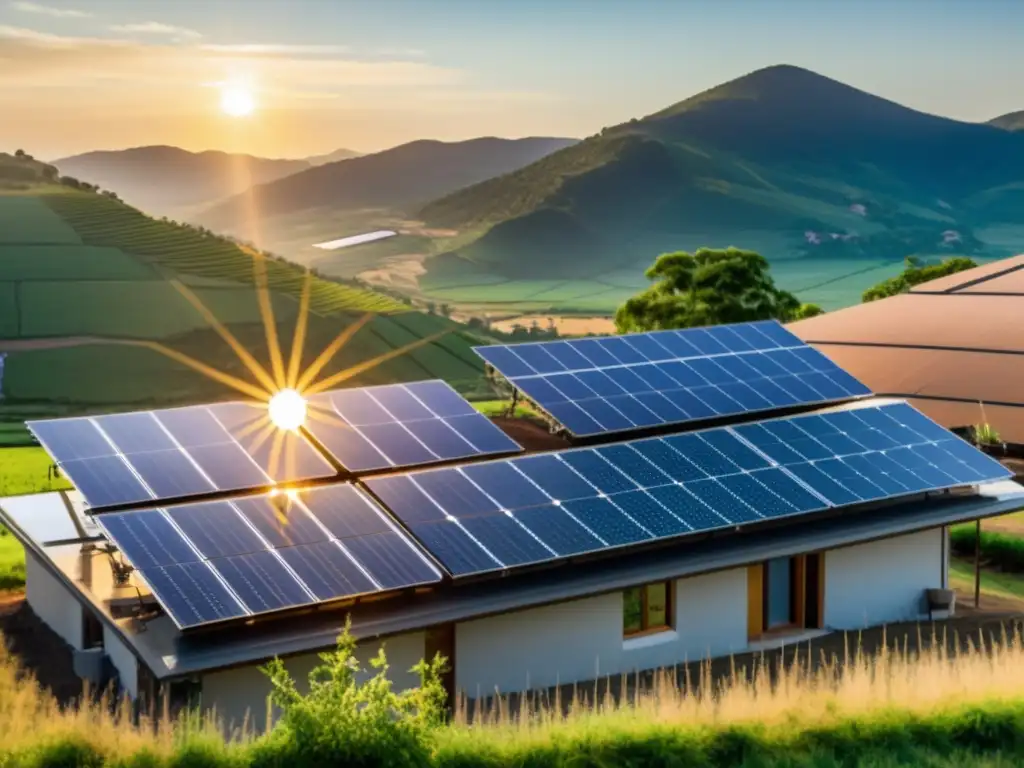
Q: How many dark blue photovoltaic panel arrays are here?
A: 5